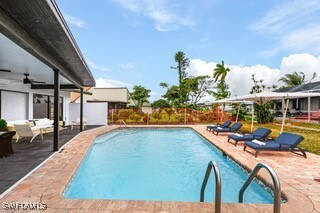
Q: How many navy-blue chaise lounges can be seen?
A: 4